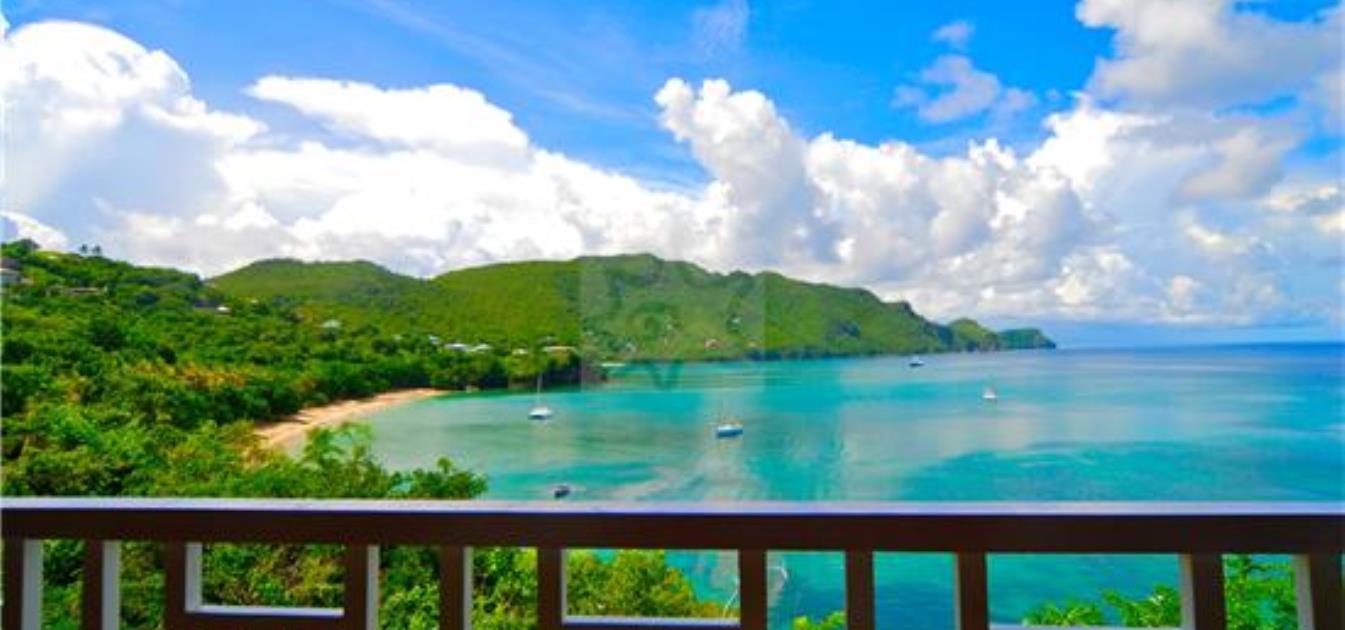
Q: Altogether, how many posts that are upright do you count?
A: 11